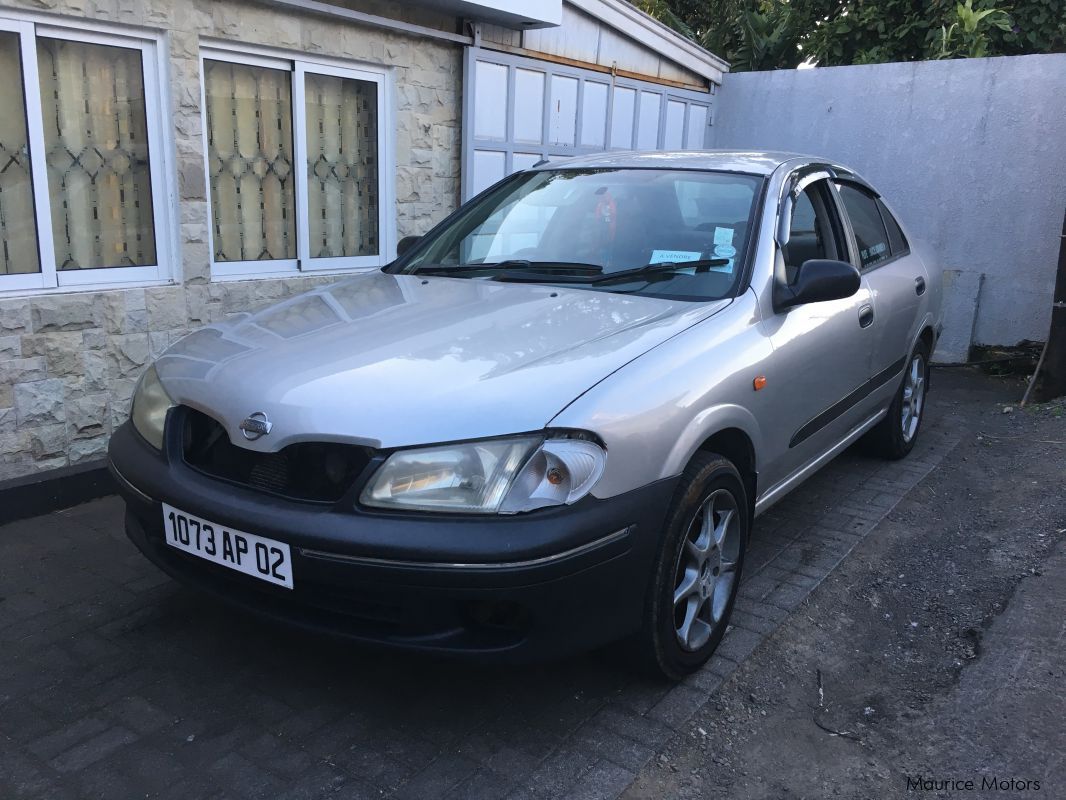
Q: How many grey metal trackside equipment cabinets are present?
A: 0